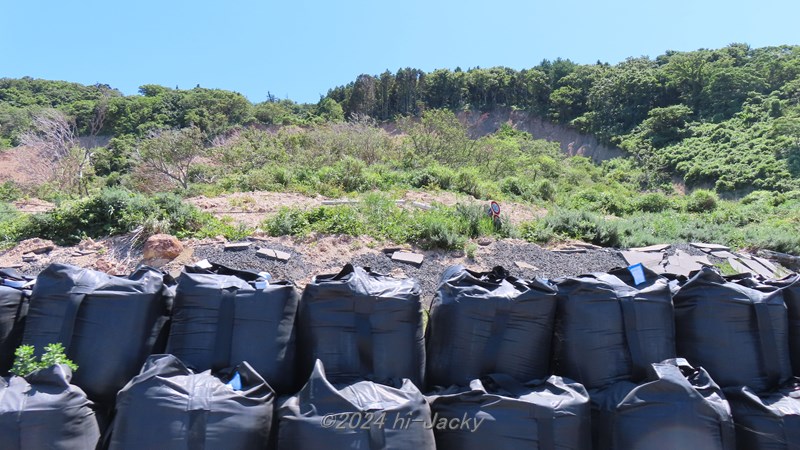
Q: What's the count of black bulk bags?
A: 14